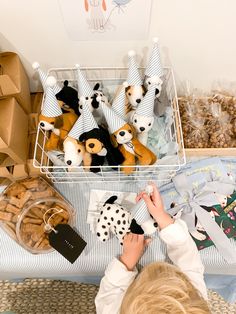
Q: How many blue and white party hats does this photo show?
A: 11